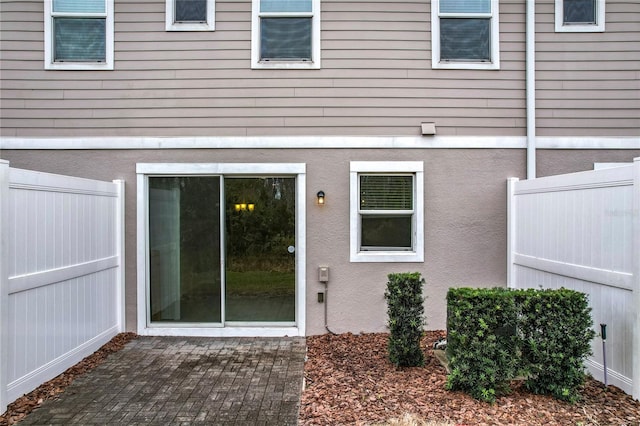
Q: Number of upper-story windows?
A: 5